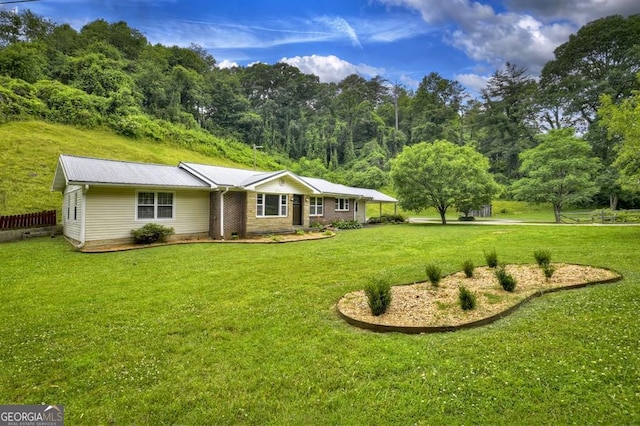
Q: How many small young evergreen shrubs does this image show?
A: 8